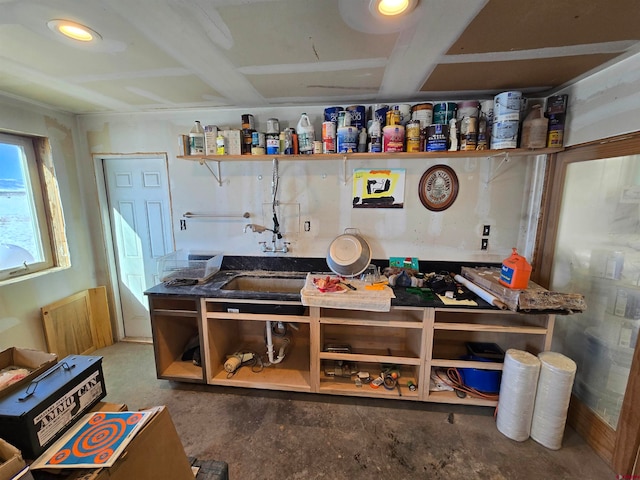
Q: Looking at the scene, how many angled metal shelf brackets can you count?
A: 3